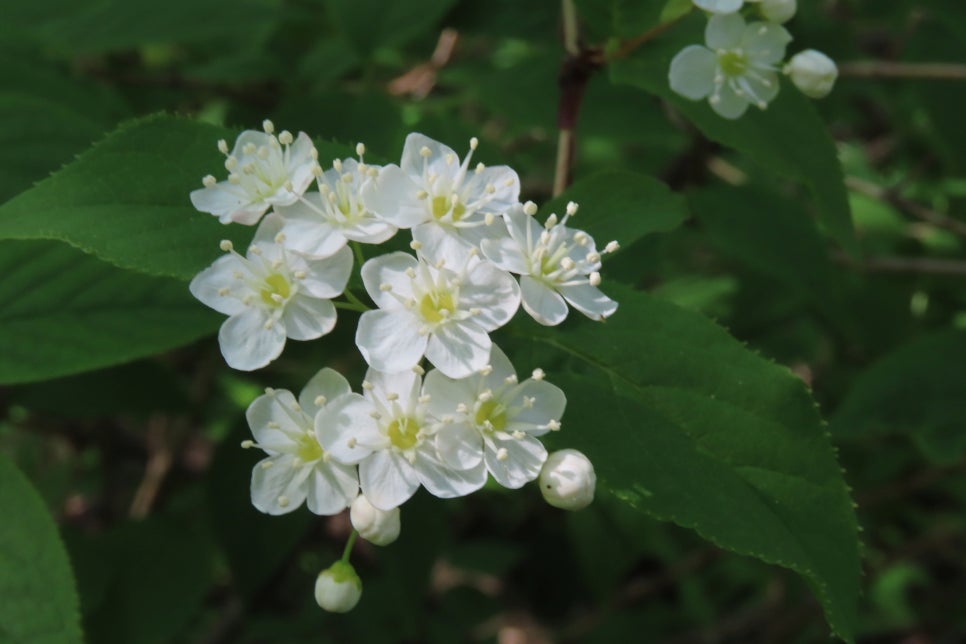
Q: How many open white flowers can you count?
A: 10